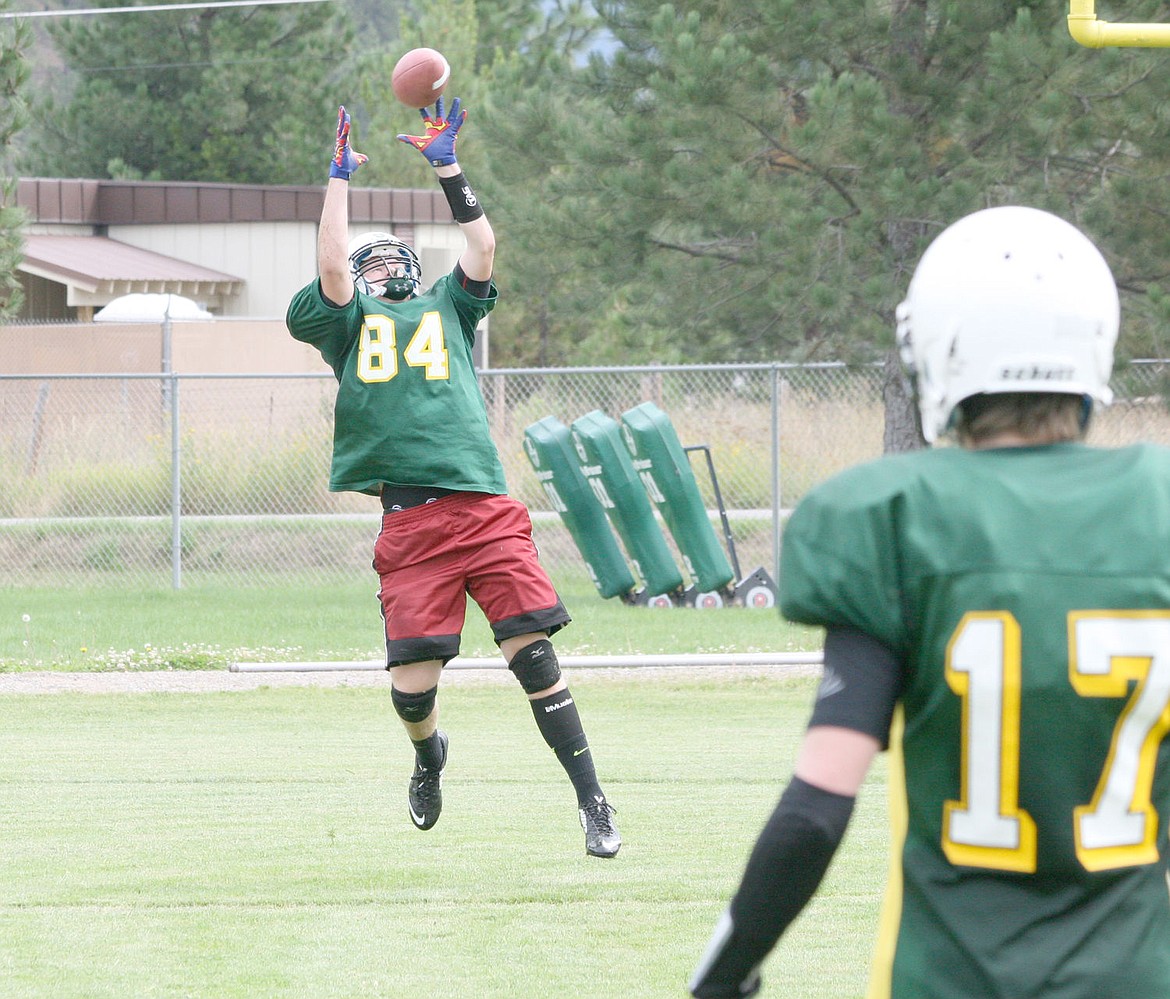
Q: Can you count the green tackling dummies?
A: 3